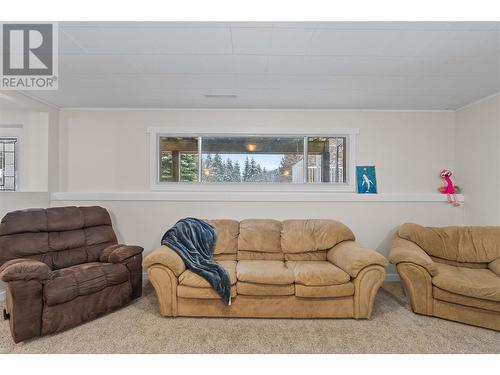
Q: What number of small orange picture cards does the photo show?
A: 0